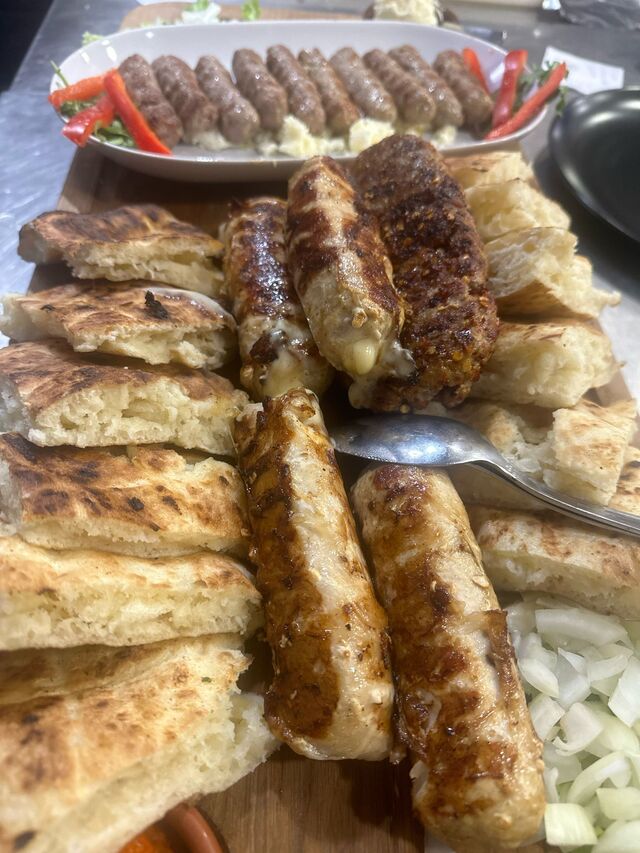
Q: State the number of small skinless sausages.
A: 10